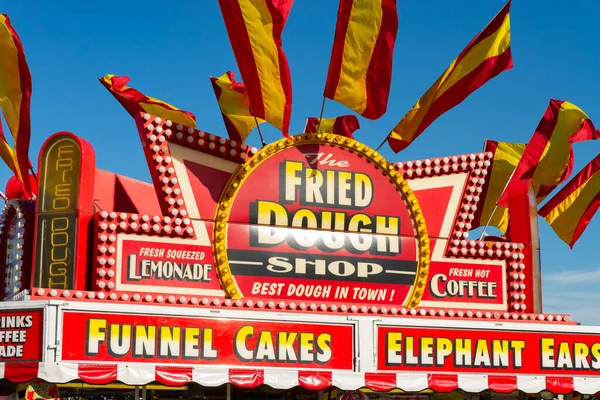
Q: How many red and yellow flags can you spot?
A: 11